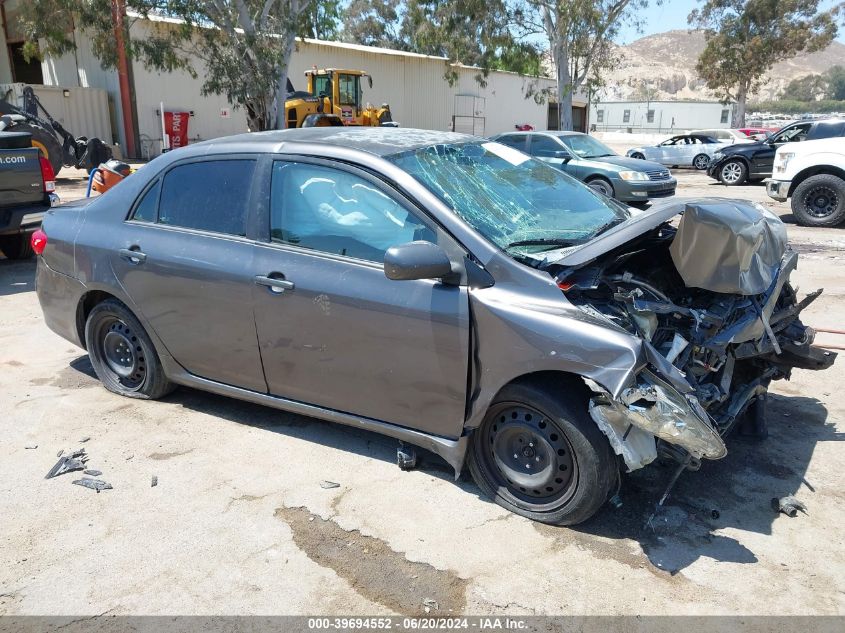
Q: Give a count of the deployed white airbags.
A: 1